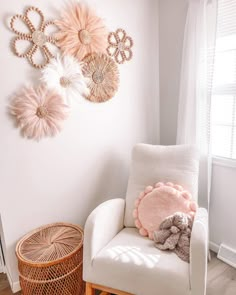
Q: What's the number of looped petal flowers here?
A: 2